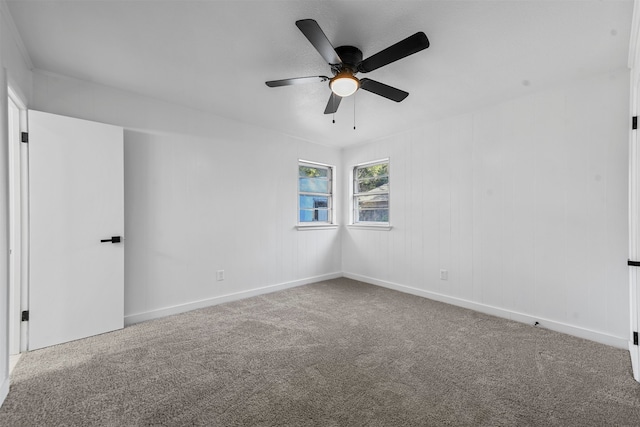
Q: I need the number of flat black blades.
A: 5